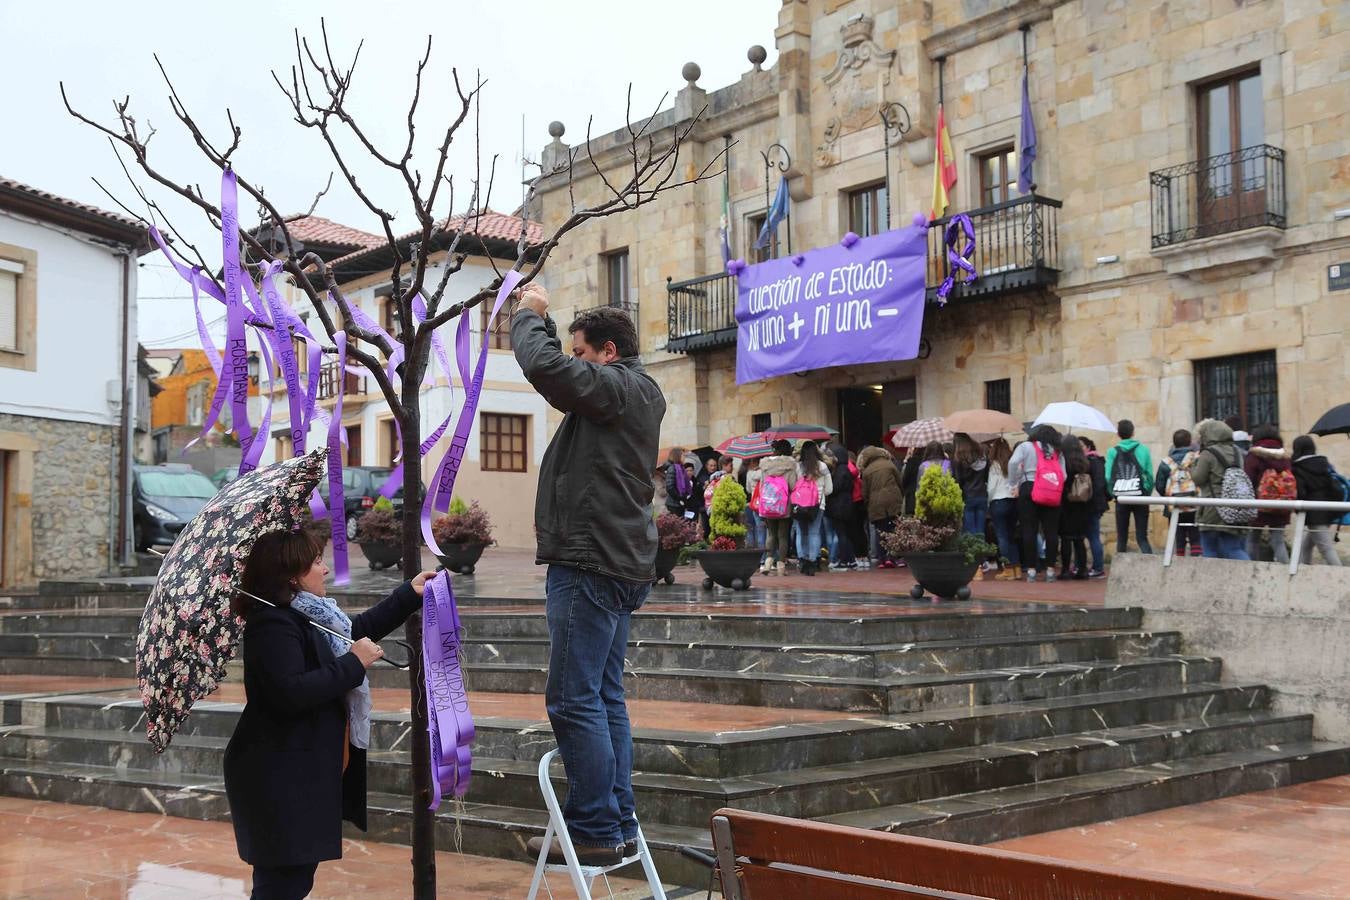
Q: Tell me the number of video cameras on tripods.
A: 0